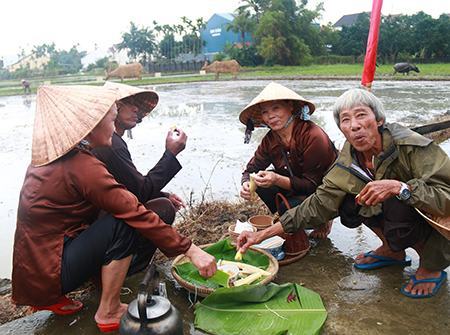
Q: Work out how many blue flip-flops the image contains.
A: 2